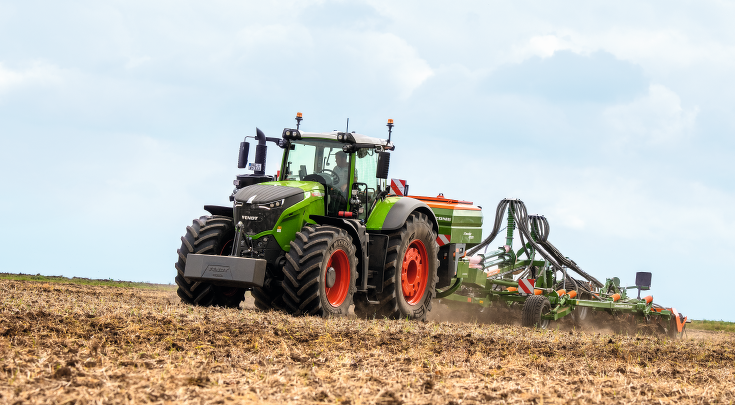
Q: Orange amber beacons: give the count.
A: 2